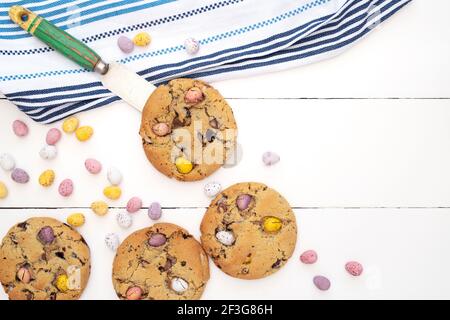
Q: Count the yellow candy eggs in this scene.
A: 11